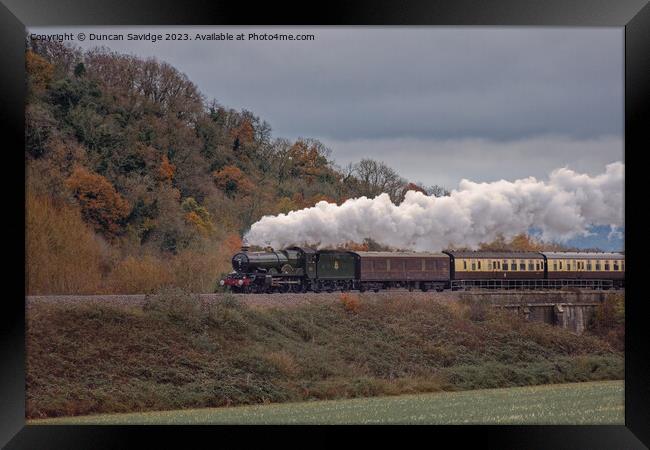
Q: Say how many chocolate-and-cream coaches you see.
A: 2